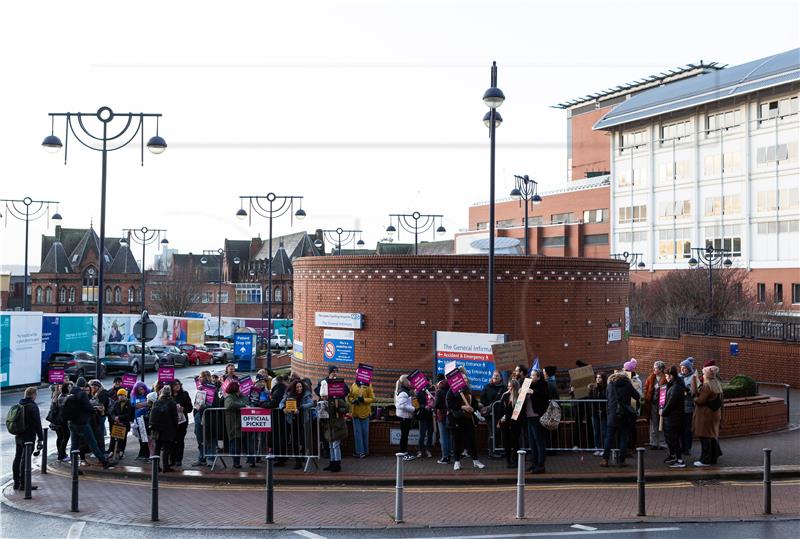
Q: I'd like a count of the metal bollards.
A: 9